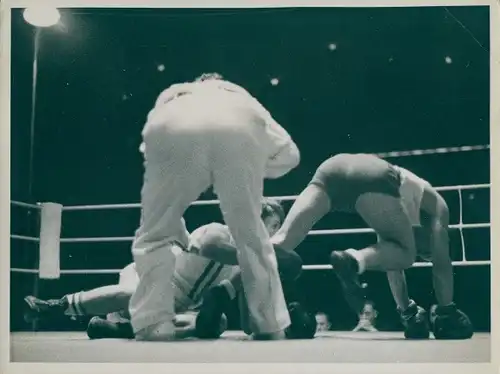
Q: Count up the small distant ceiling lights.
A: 4